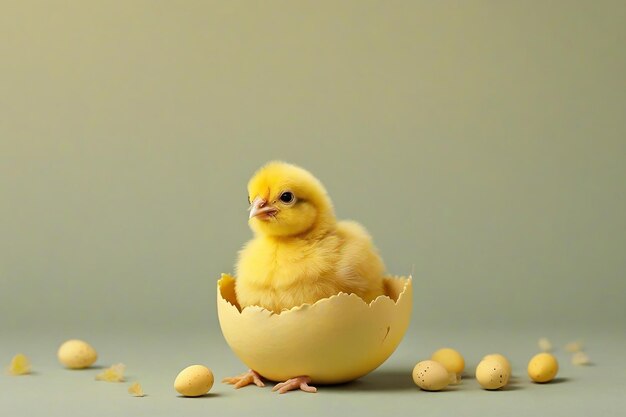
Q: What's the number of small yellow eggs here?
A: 7